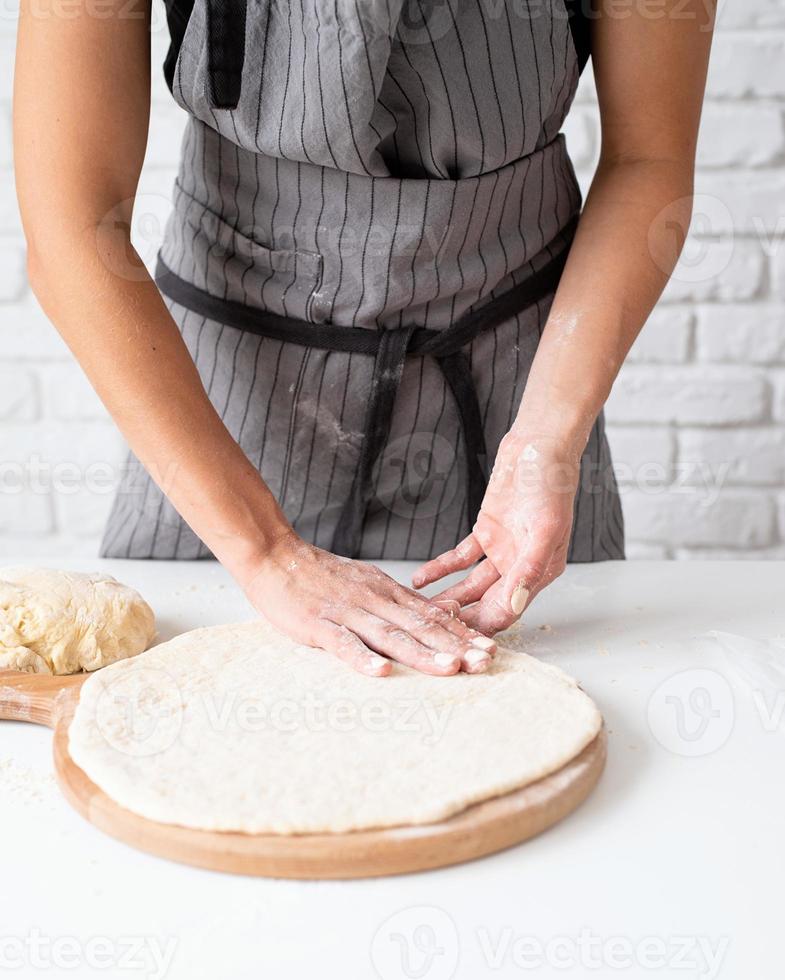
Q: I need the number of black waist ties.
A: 1